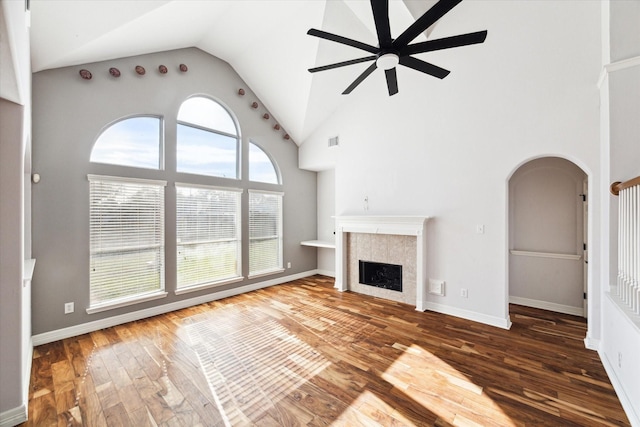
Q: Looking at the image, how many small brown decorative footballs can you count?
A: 10